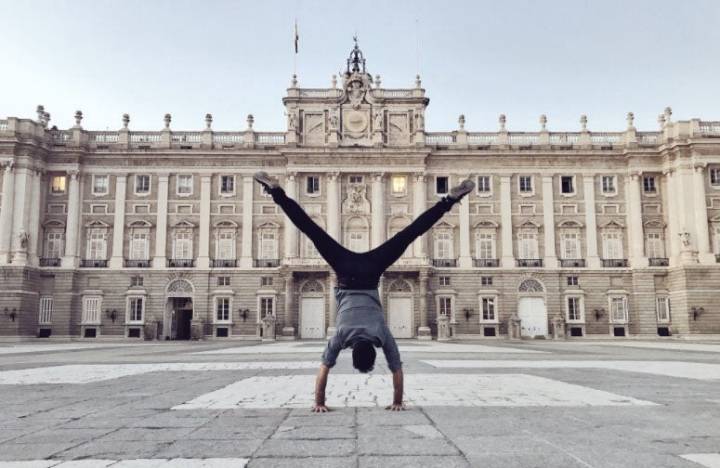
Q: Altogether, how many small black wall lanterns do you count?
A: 6